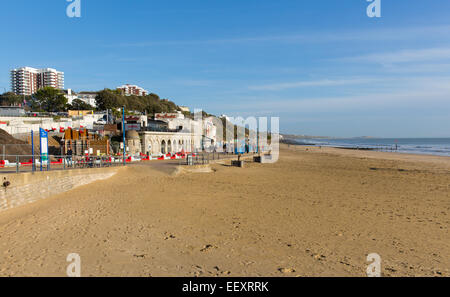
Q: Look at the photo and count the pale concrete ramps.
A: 1